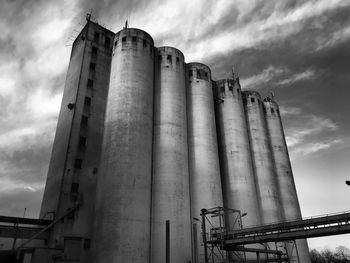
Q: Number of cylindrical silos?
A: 6